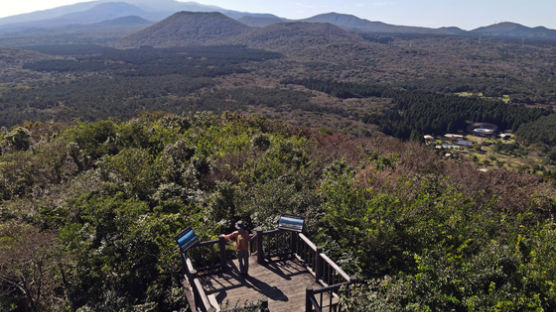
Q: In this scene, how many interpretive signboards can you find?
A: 2